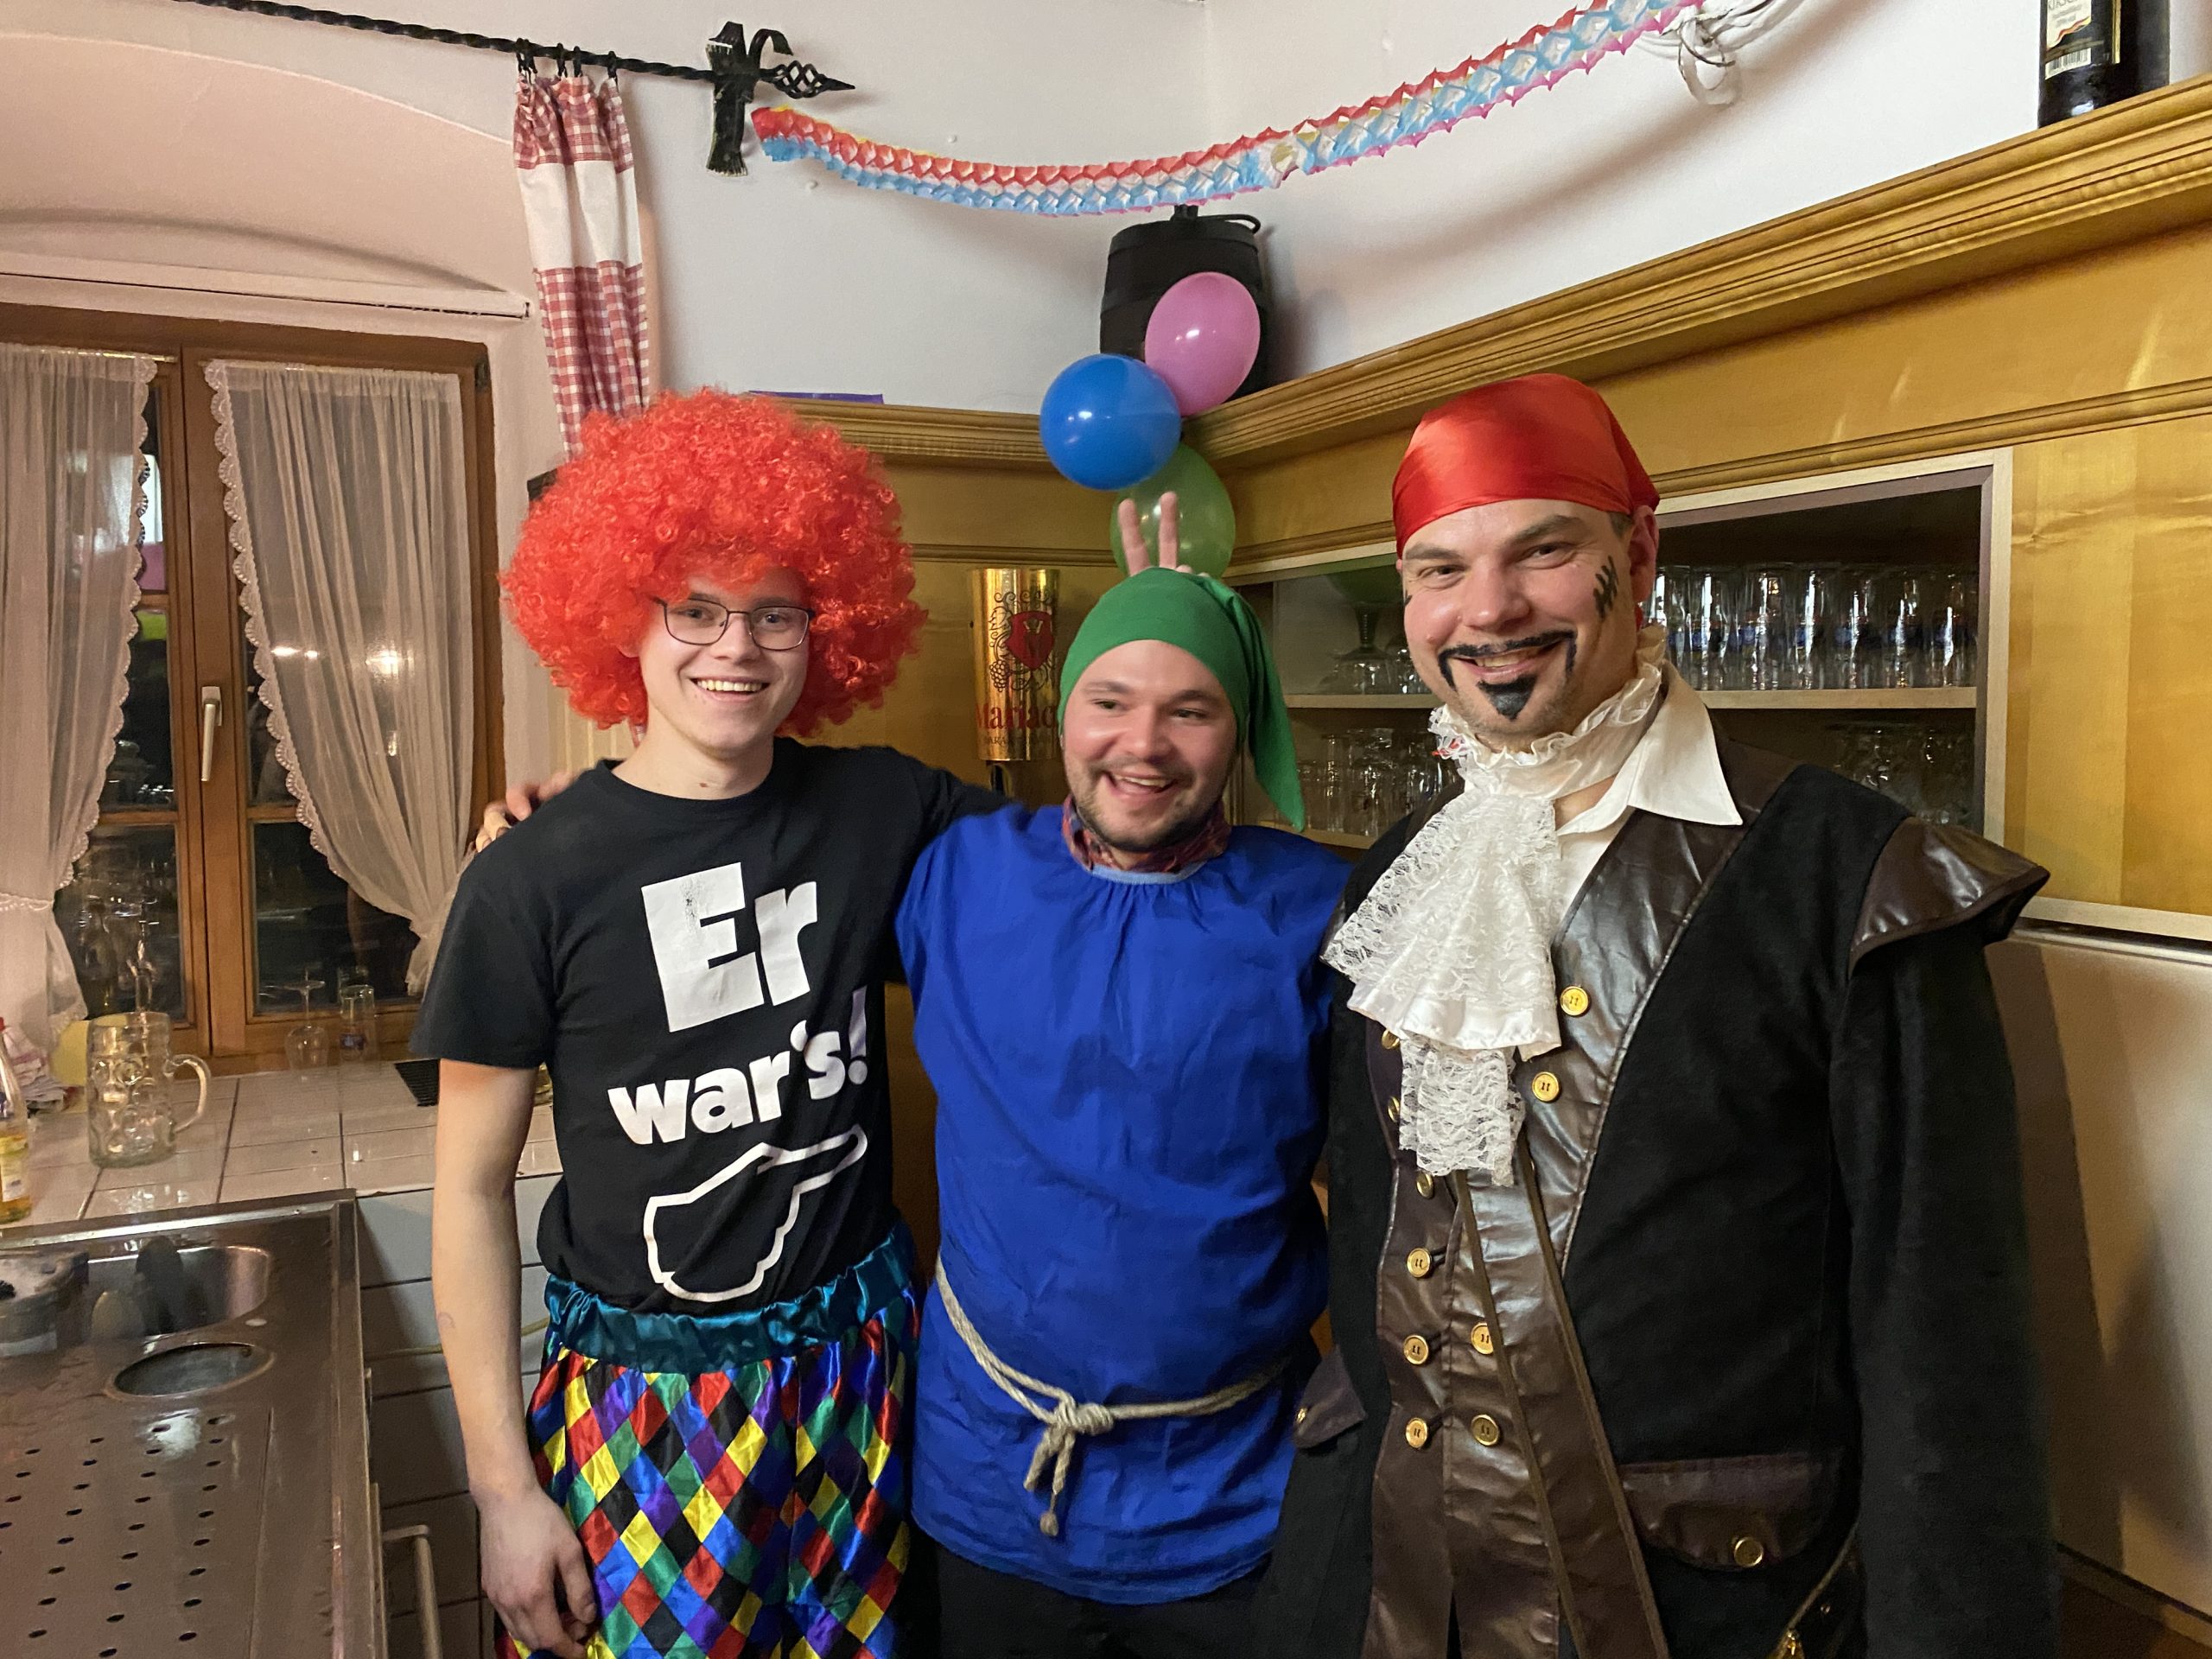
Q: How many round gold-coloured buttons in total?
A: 12